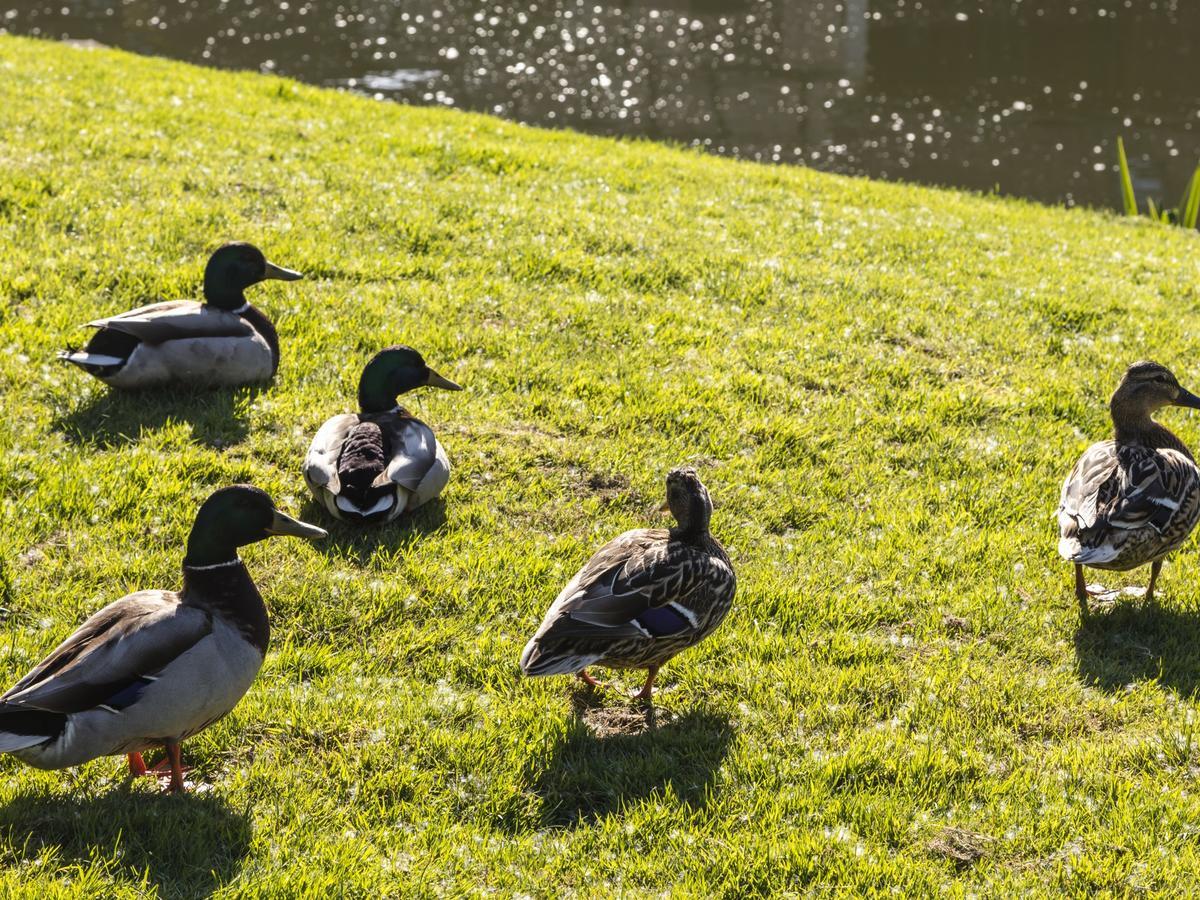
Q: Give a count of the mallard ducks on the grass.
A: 5